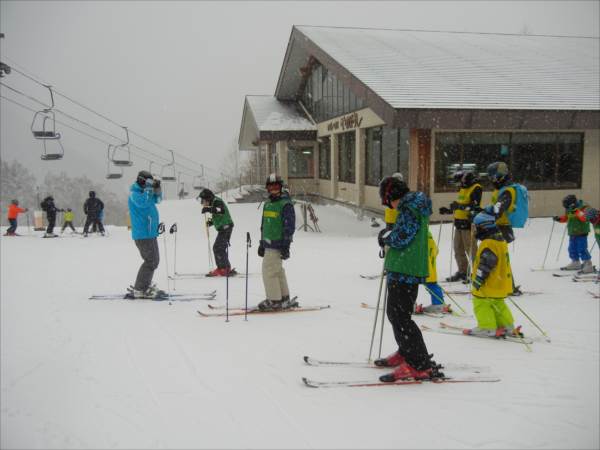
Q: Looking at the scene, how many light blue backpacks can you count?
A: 1